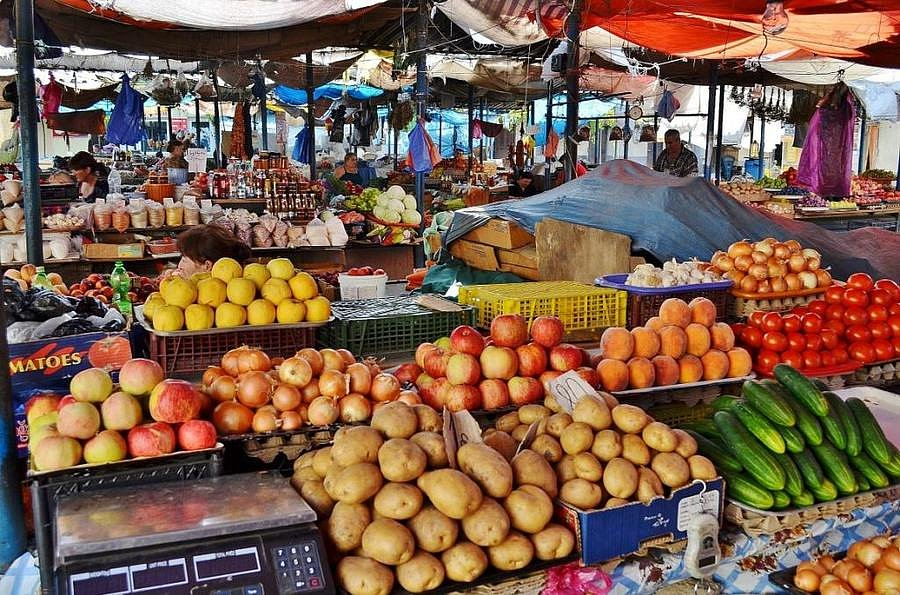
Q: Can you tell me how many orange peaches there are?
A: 14